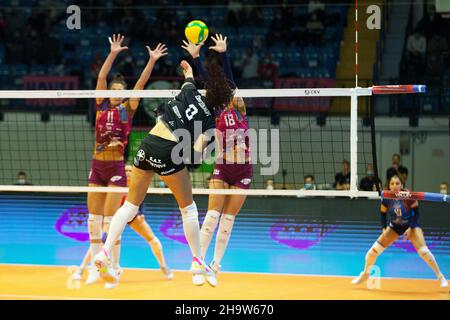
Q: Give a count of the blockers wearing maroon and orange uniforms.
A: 2